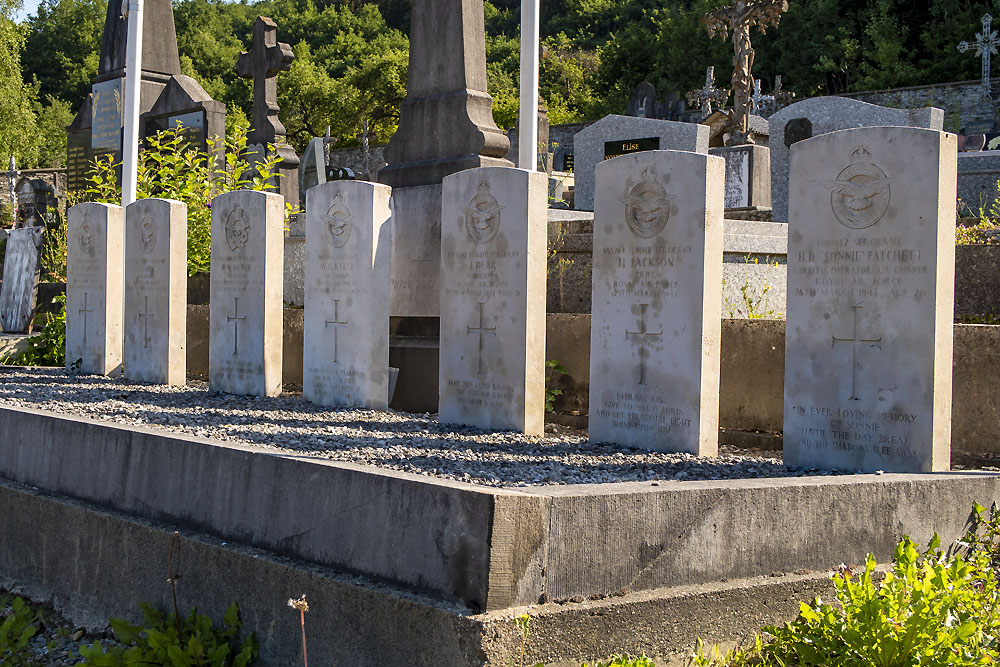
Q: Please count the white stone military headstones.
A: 7